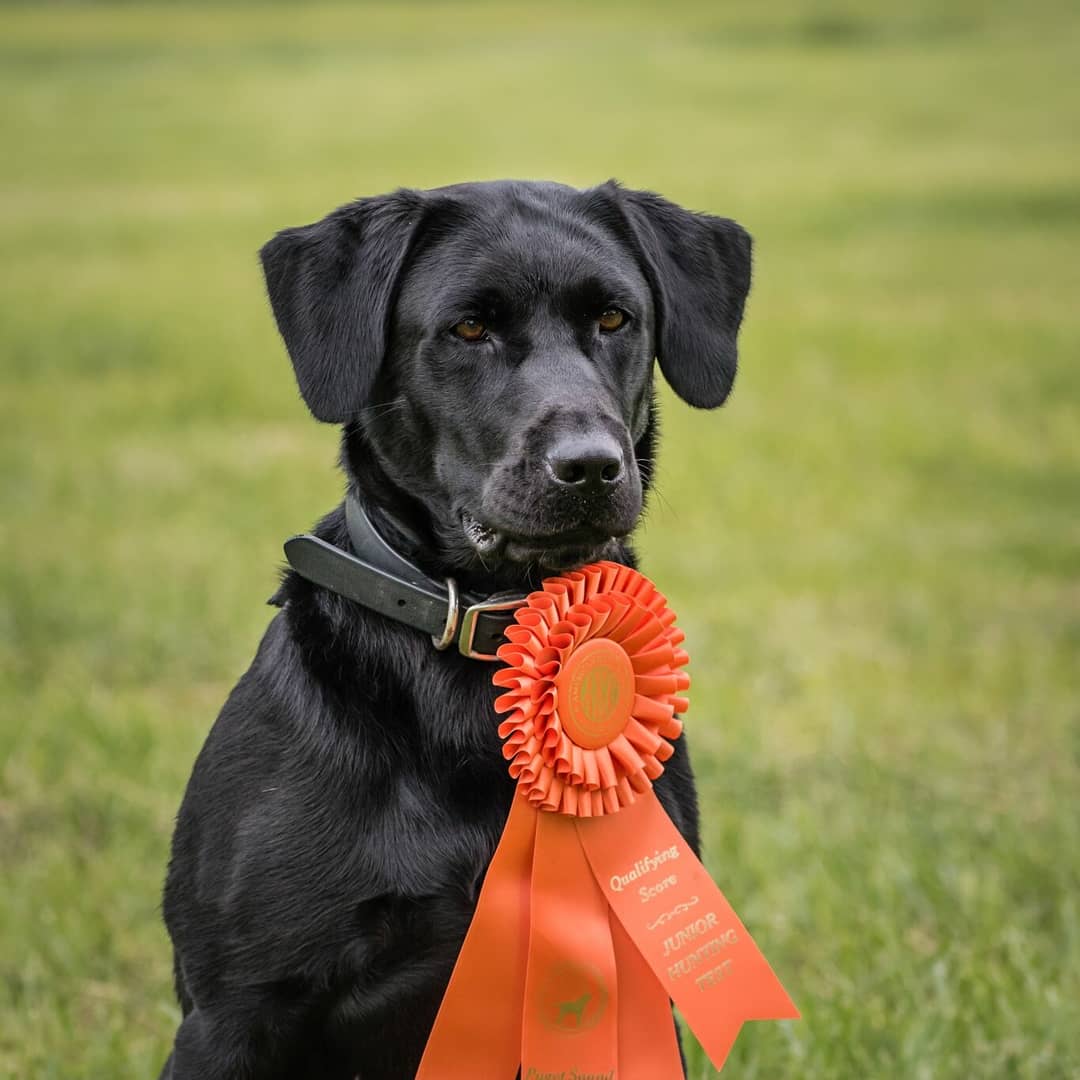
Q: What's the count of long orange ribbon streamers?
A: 4